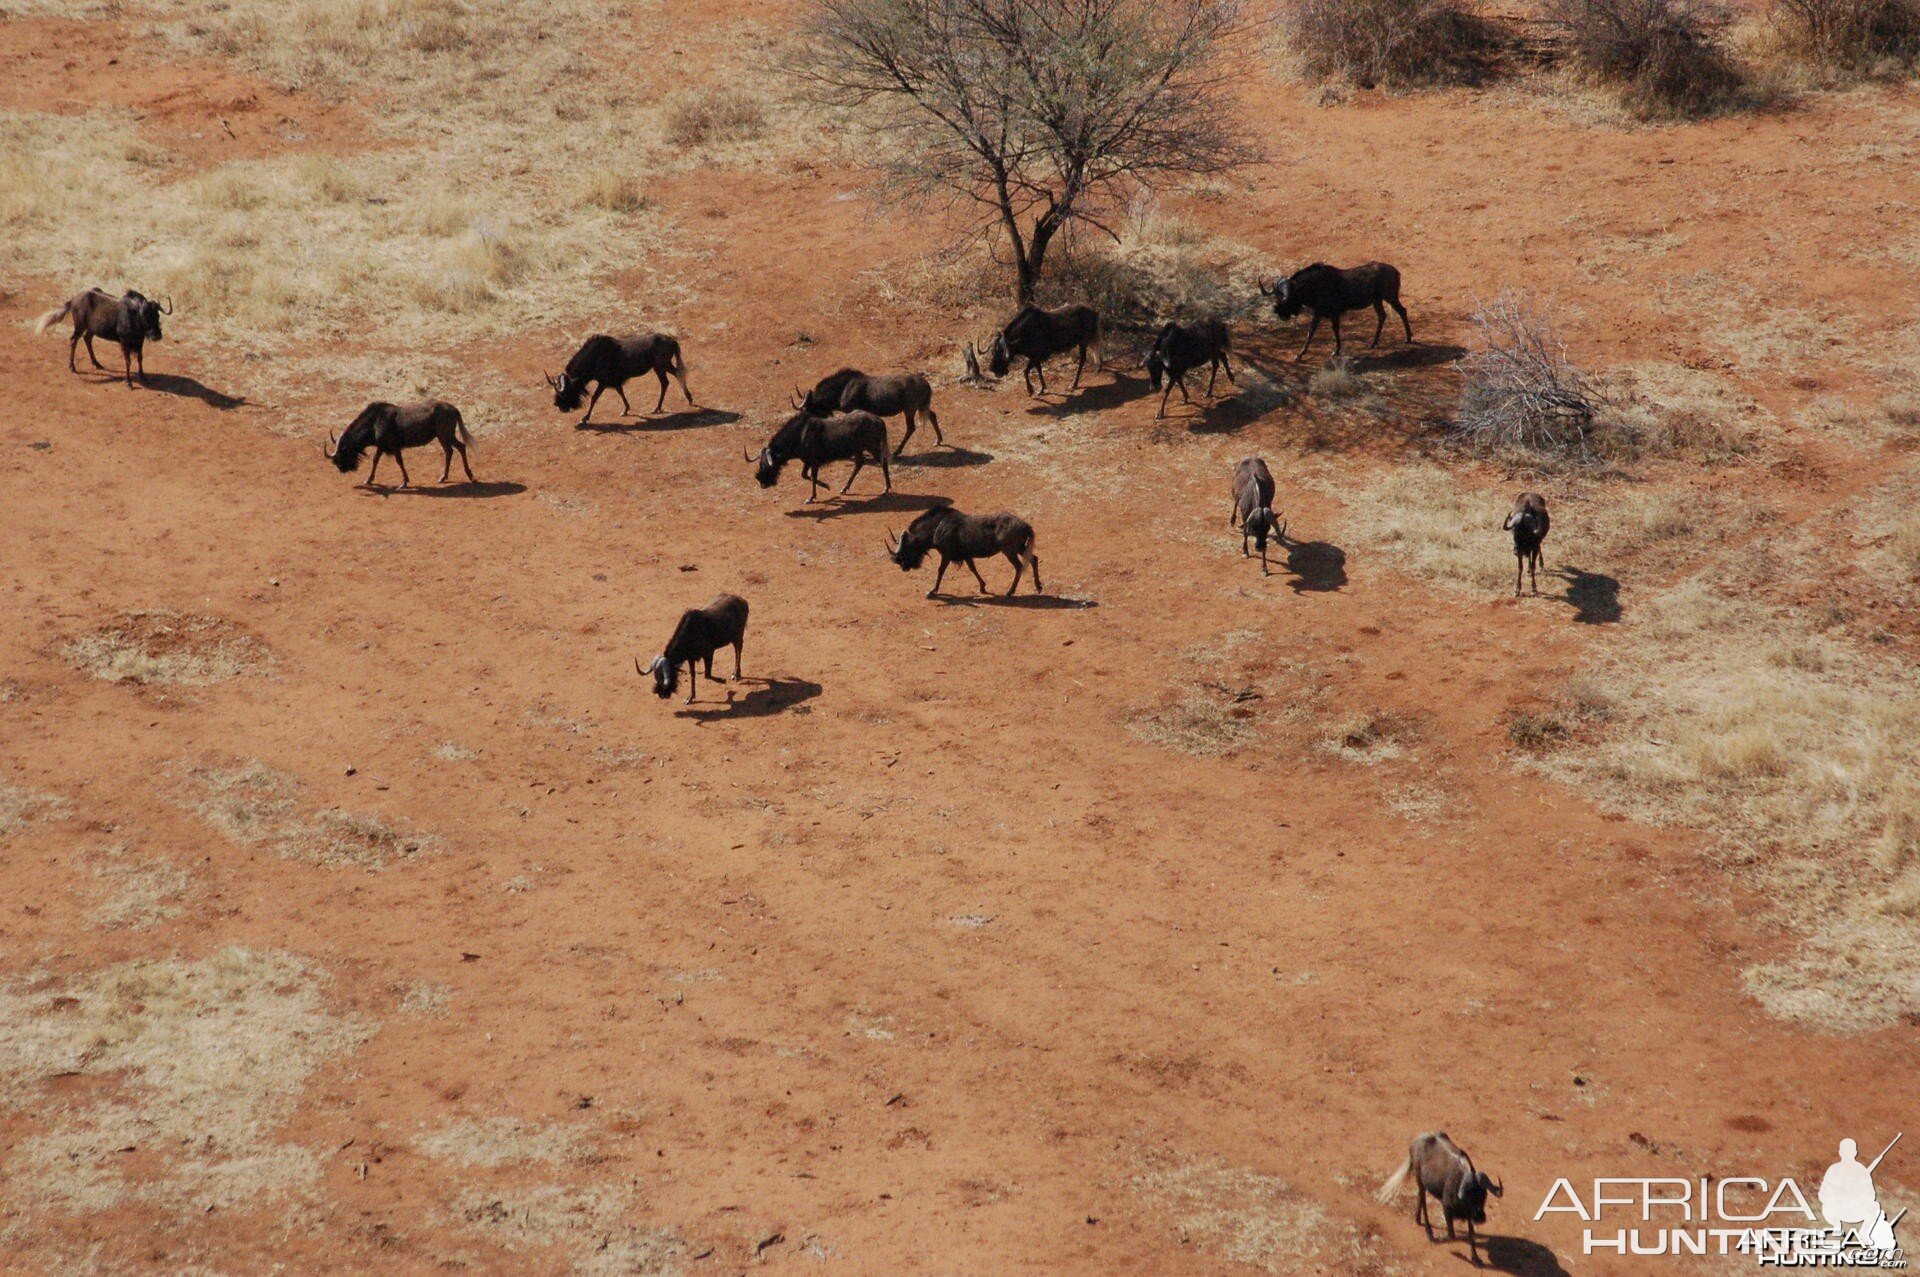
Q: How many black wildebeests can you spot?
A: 13